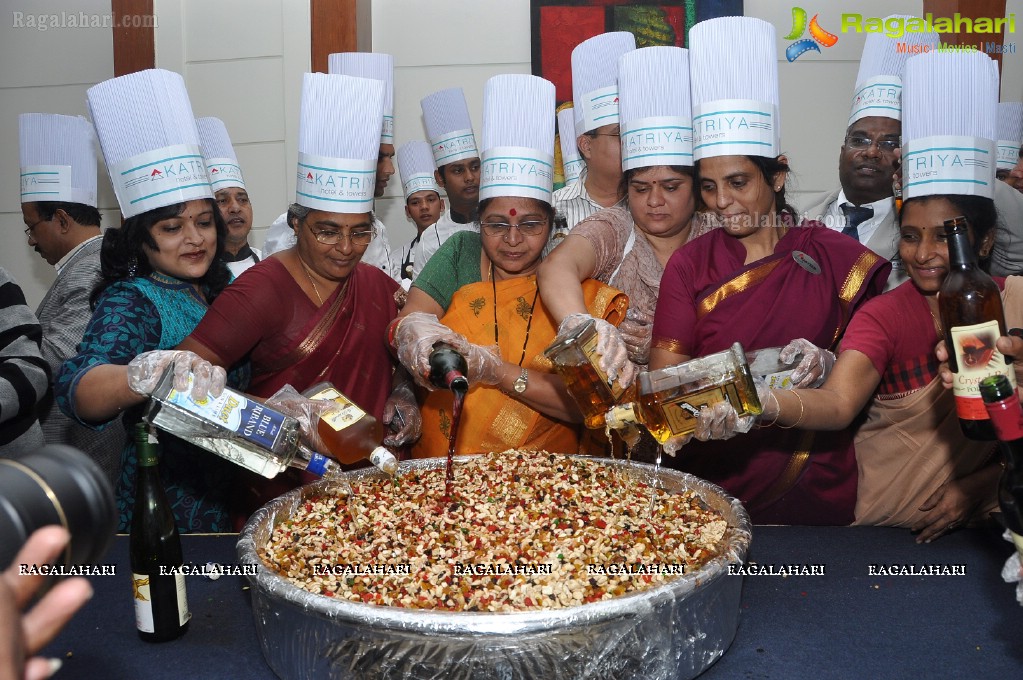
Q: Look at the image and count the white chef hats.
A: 15